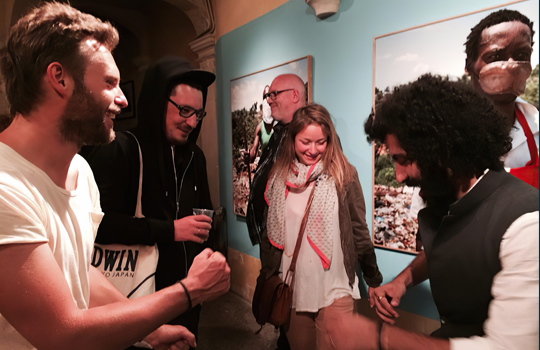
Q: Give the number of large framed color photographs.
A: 2